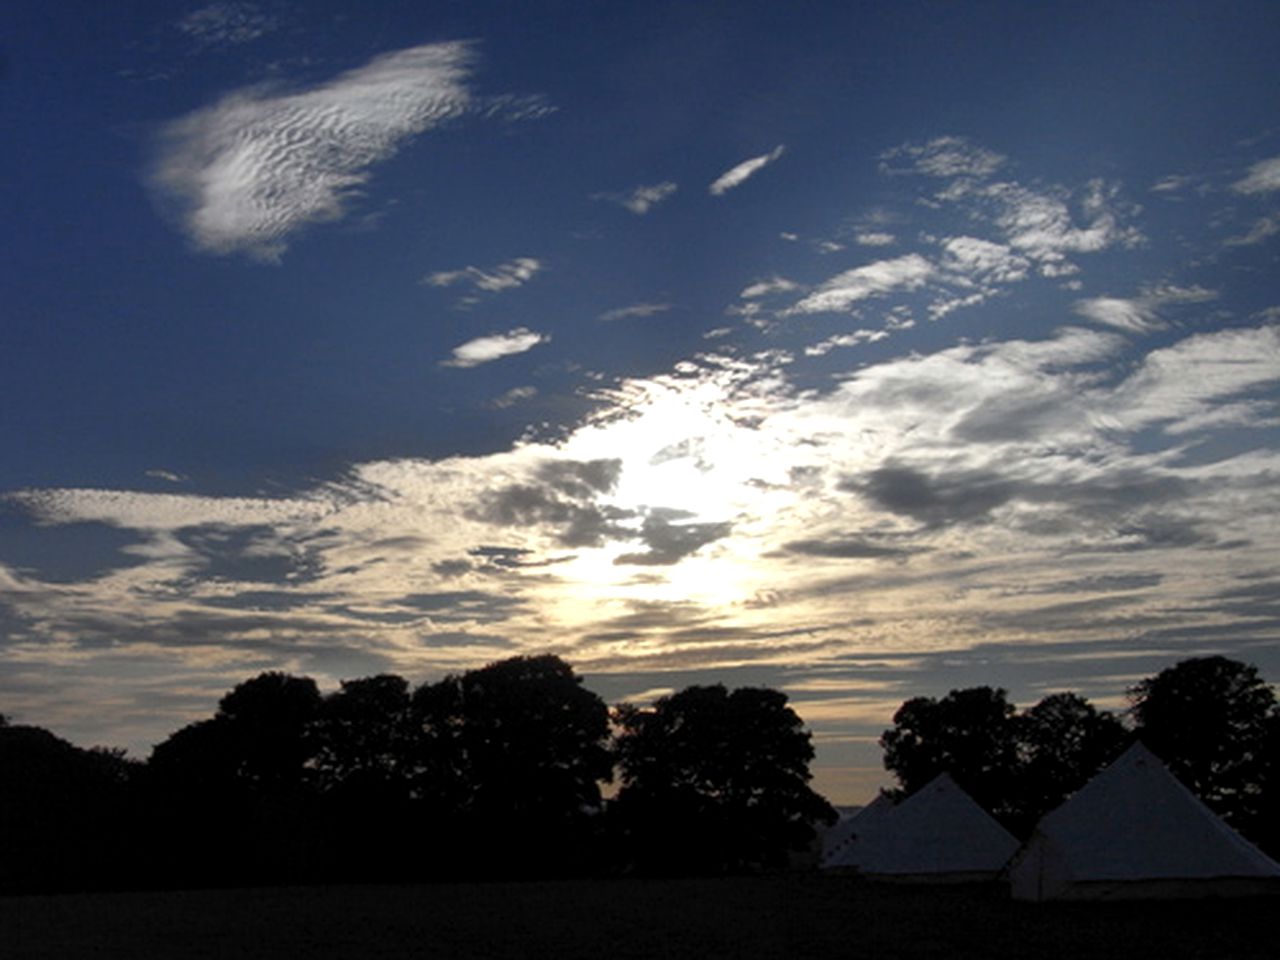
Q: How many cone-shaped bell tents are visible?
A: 3